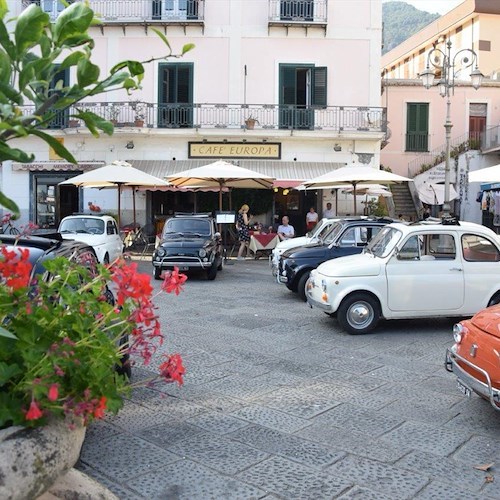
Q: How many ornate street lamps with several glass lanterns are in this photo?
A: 1